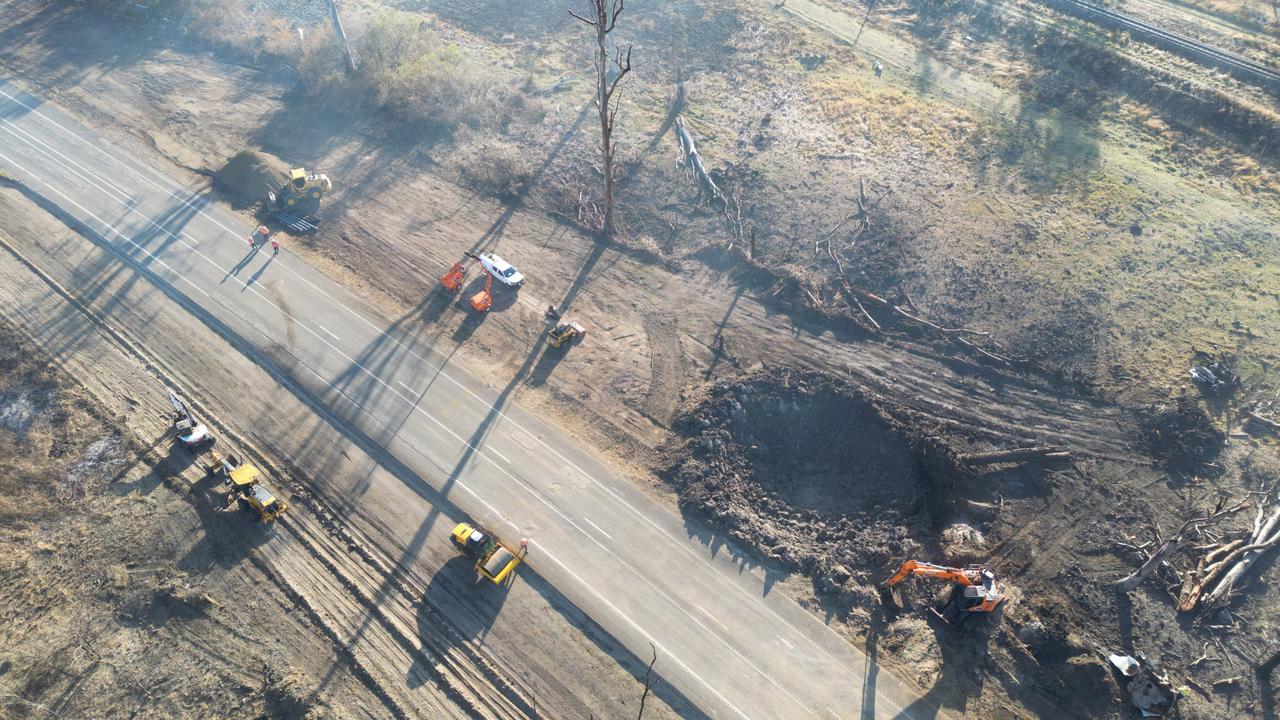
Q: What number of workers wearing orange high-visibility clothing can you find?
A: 4